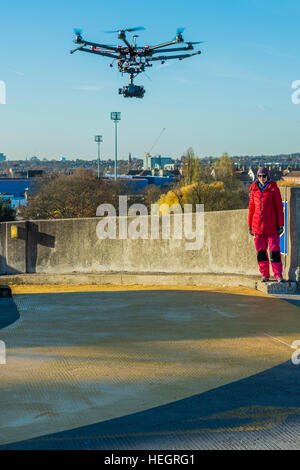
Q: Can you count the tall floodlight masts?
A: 2